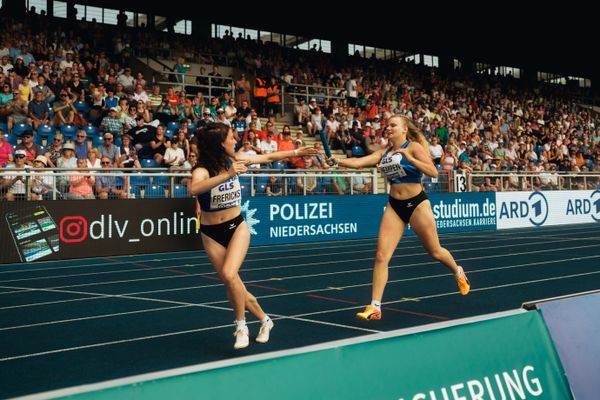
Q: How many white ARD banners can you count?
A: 2